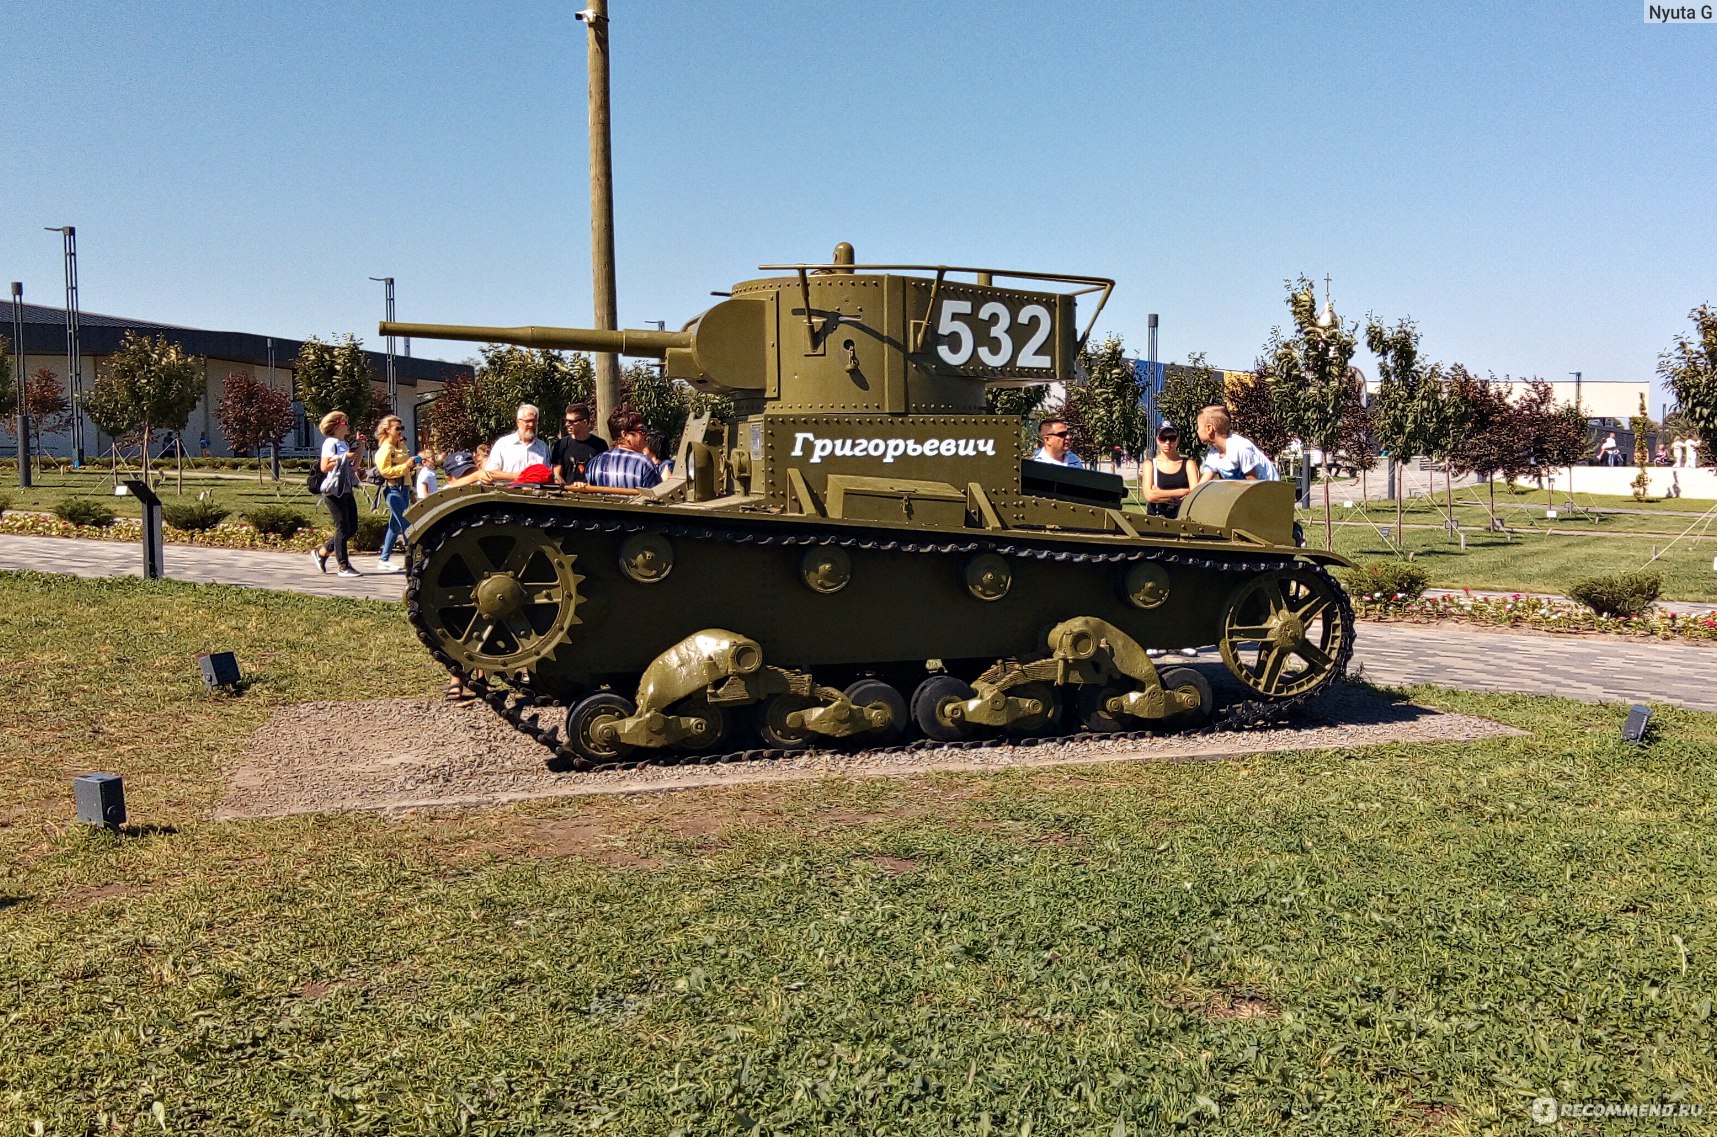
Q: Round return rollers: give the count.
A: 4